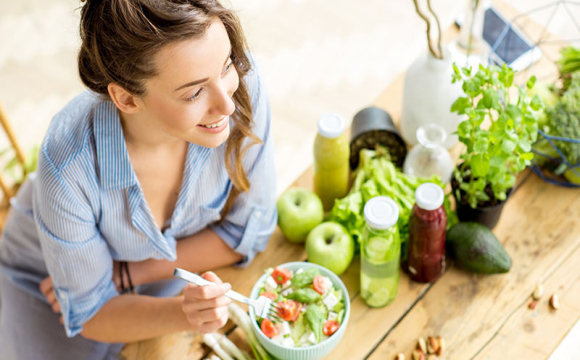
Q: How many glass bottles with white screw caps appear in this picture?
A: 3